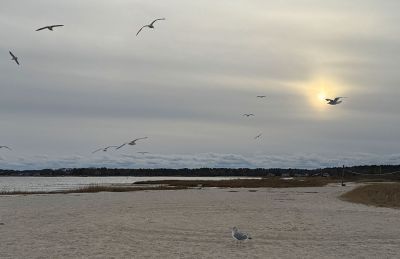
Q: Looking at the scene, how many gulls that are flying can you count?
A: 11